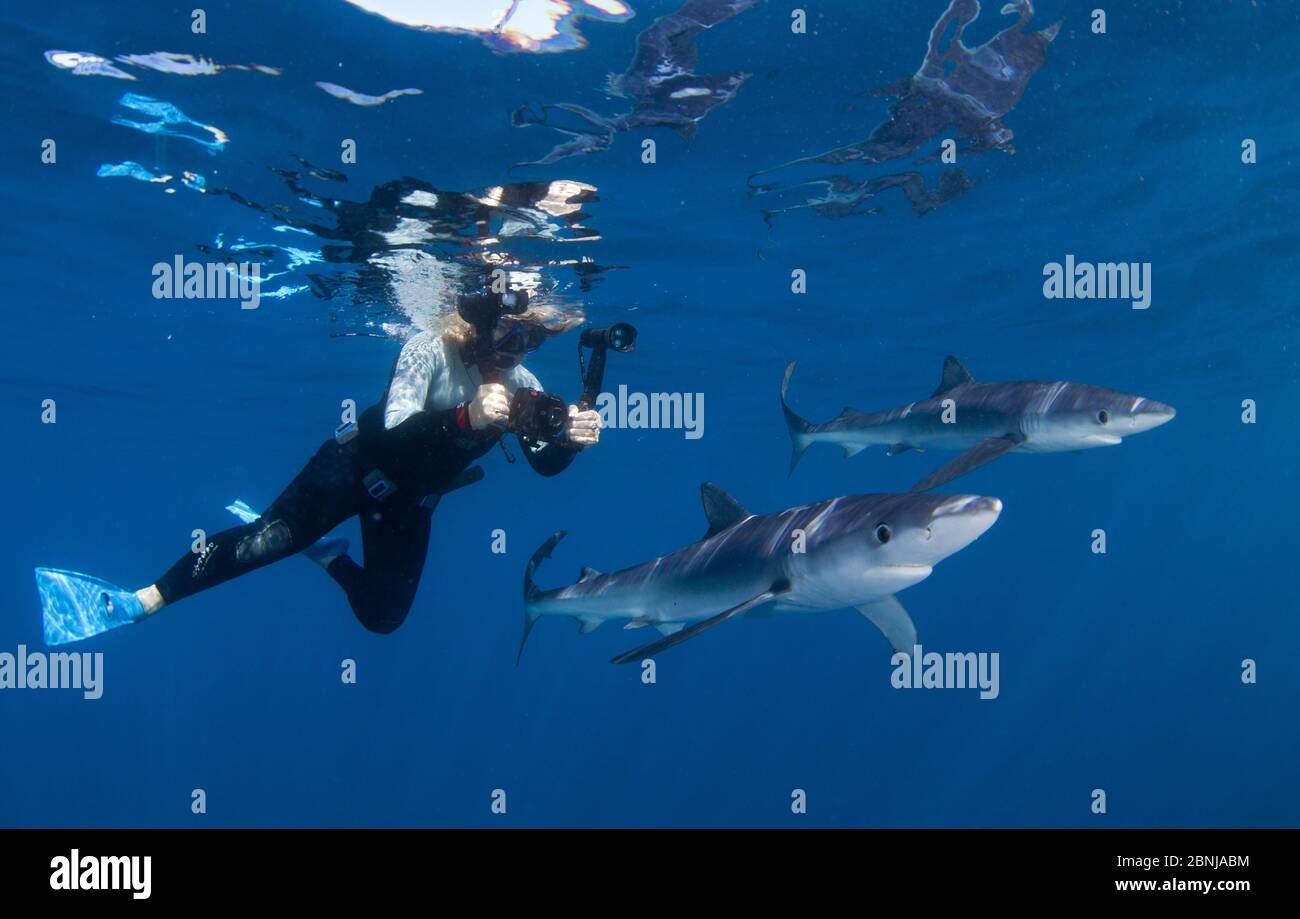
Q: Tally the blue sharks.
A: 2